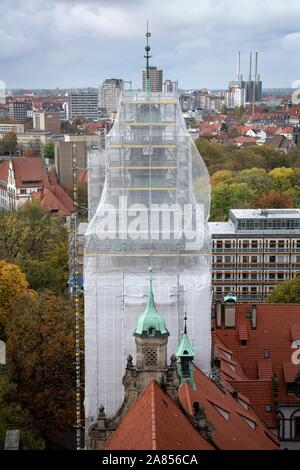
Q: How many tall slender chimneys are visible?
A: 3